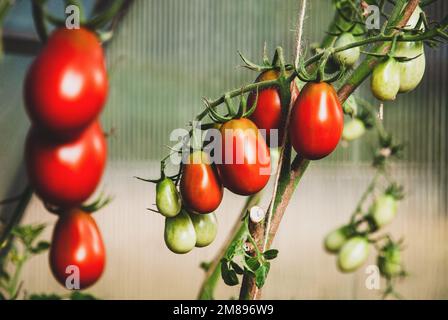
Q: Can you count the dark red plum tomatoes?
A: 7